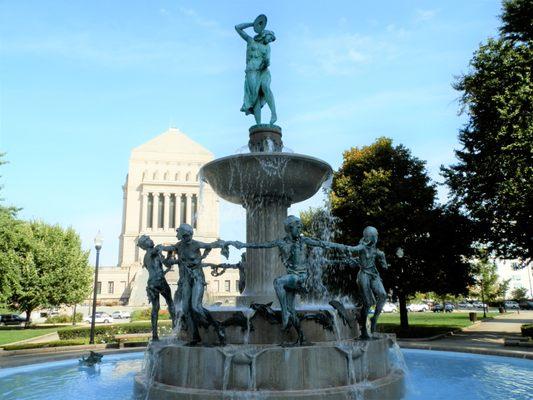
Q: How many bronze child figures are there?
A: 4